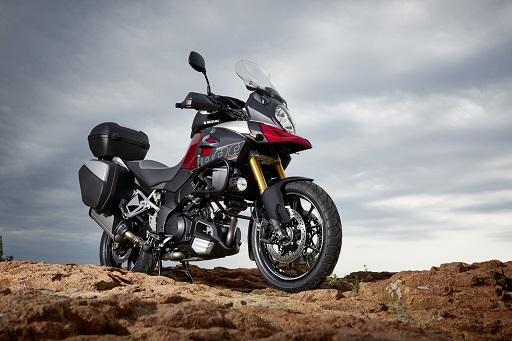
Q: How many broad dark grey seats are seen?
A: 1